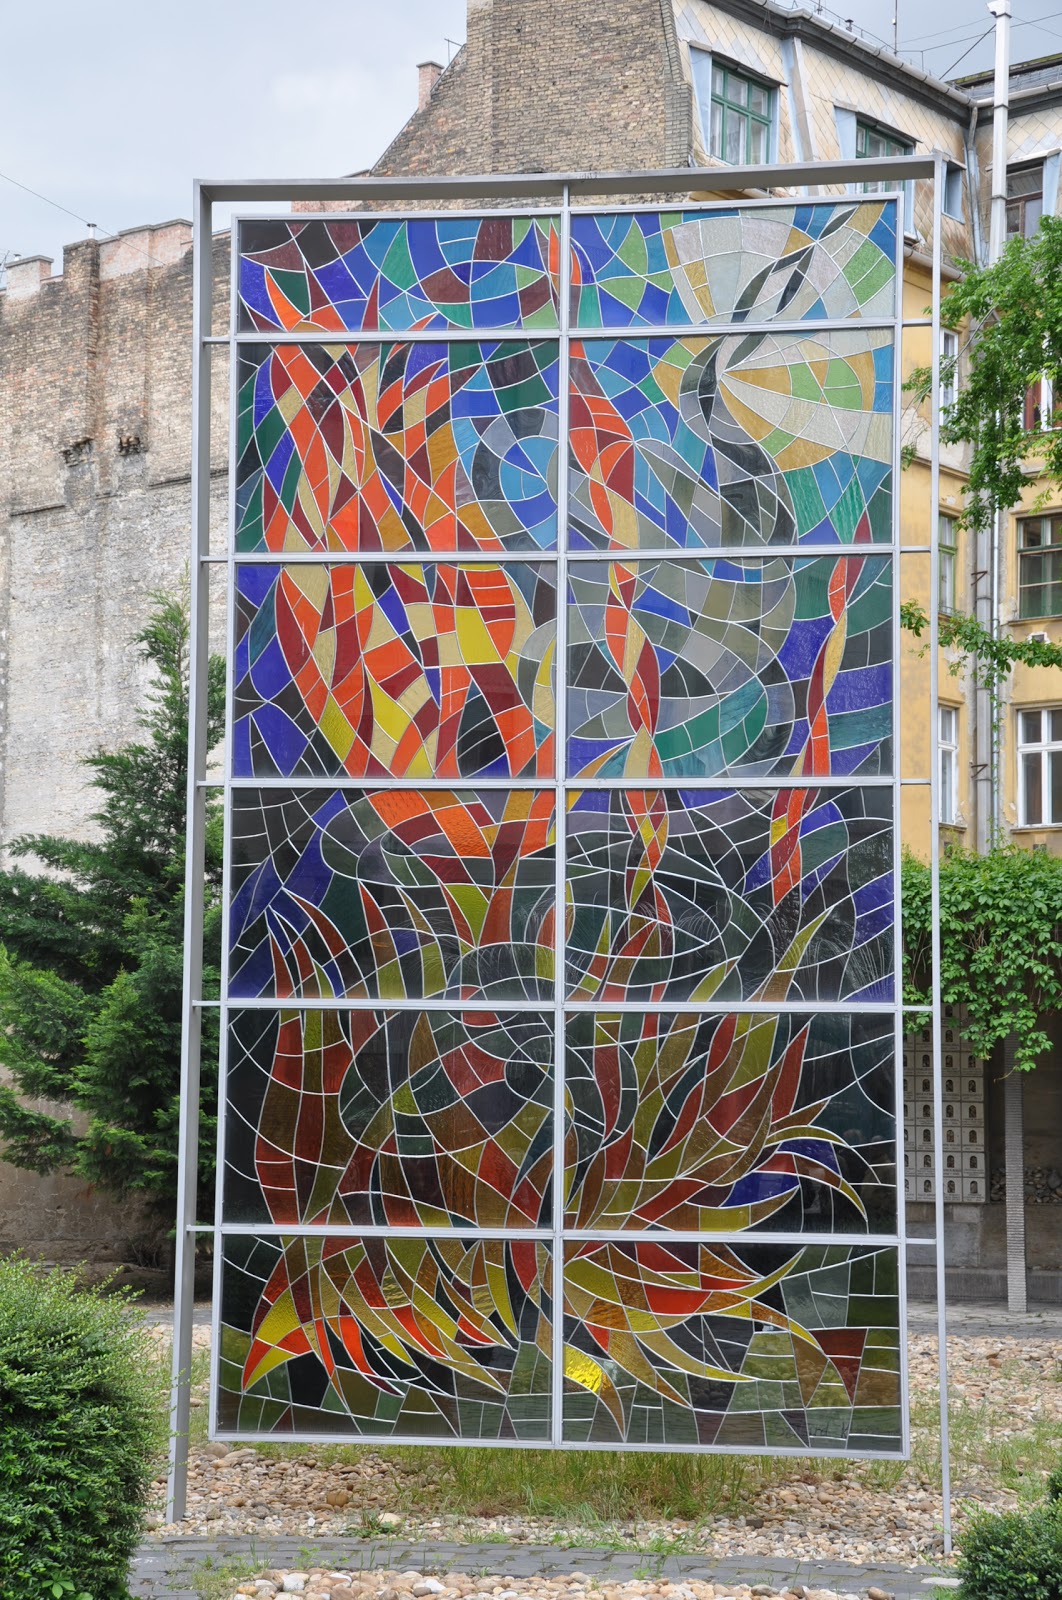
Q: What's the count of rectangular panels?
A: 12